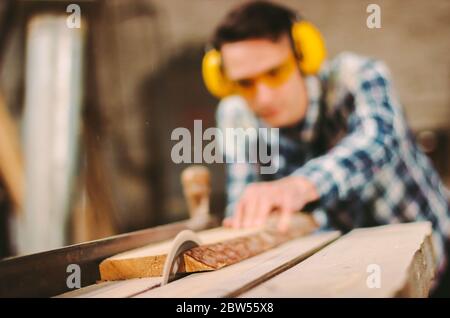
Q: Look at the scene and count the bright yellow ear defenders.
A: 2